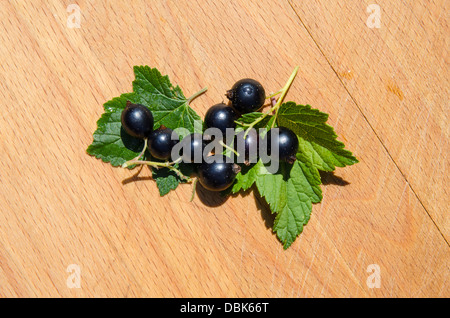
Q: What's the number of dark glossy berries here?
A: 8